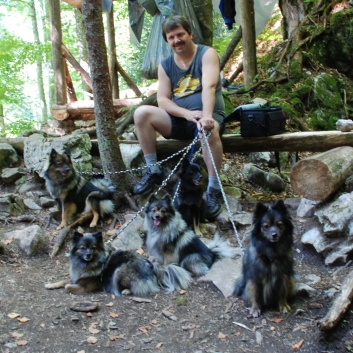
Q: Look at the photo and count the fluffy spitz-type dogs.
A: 5